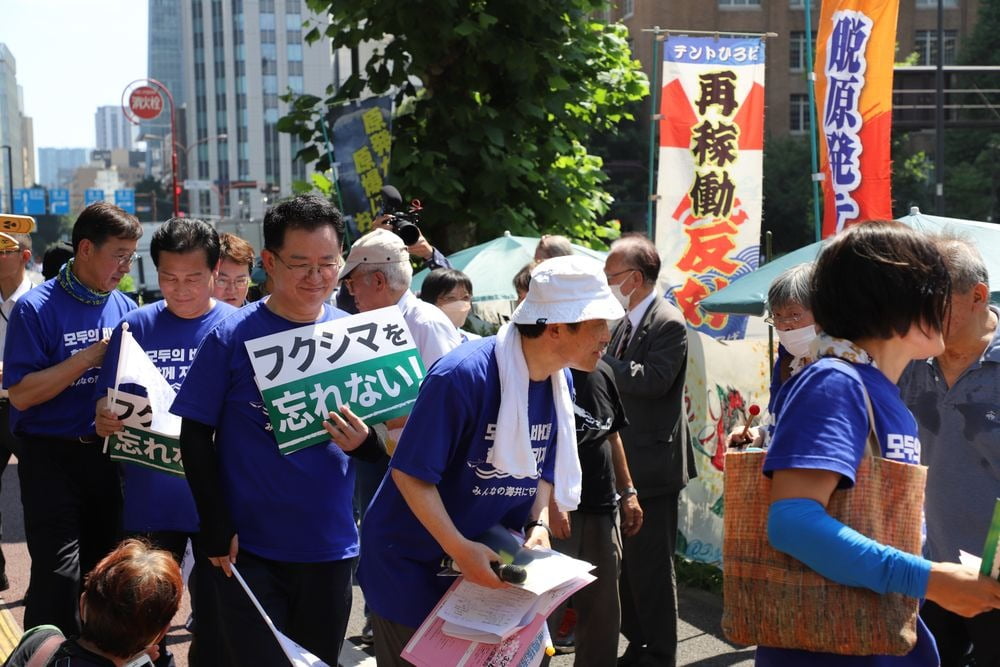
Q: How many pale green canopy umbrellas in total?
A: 2